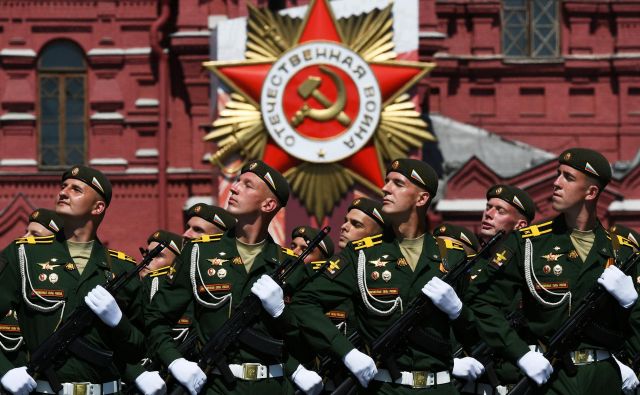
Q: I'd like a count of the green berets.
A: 12